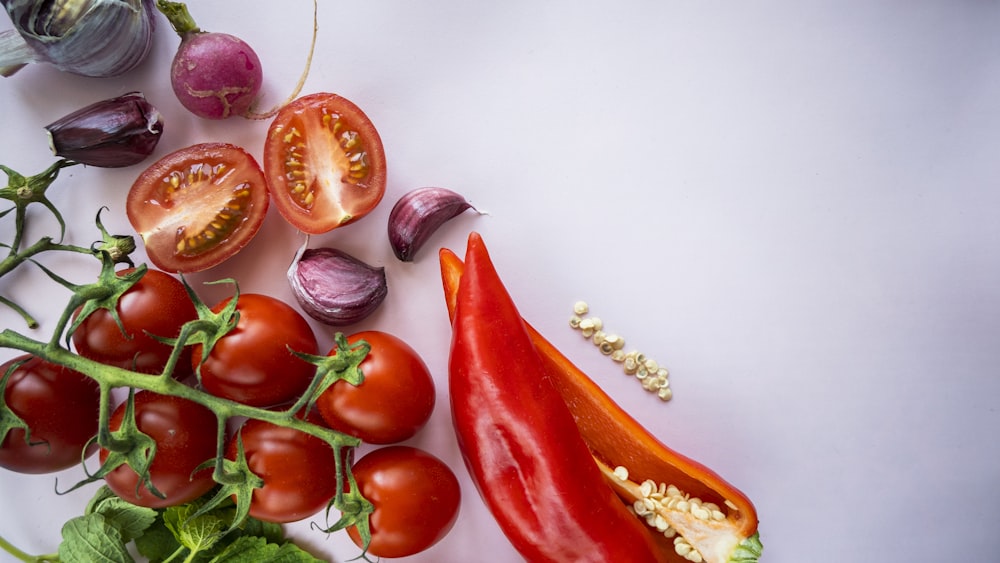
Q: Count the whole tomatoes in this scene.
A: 7